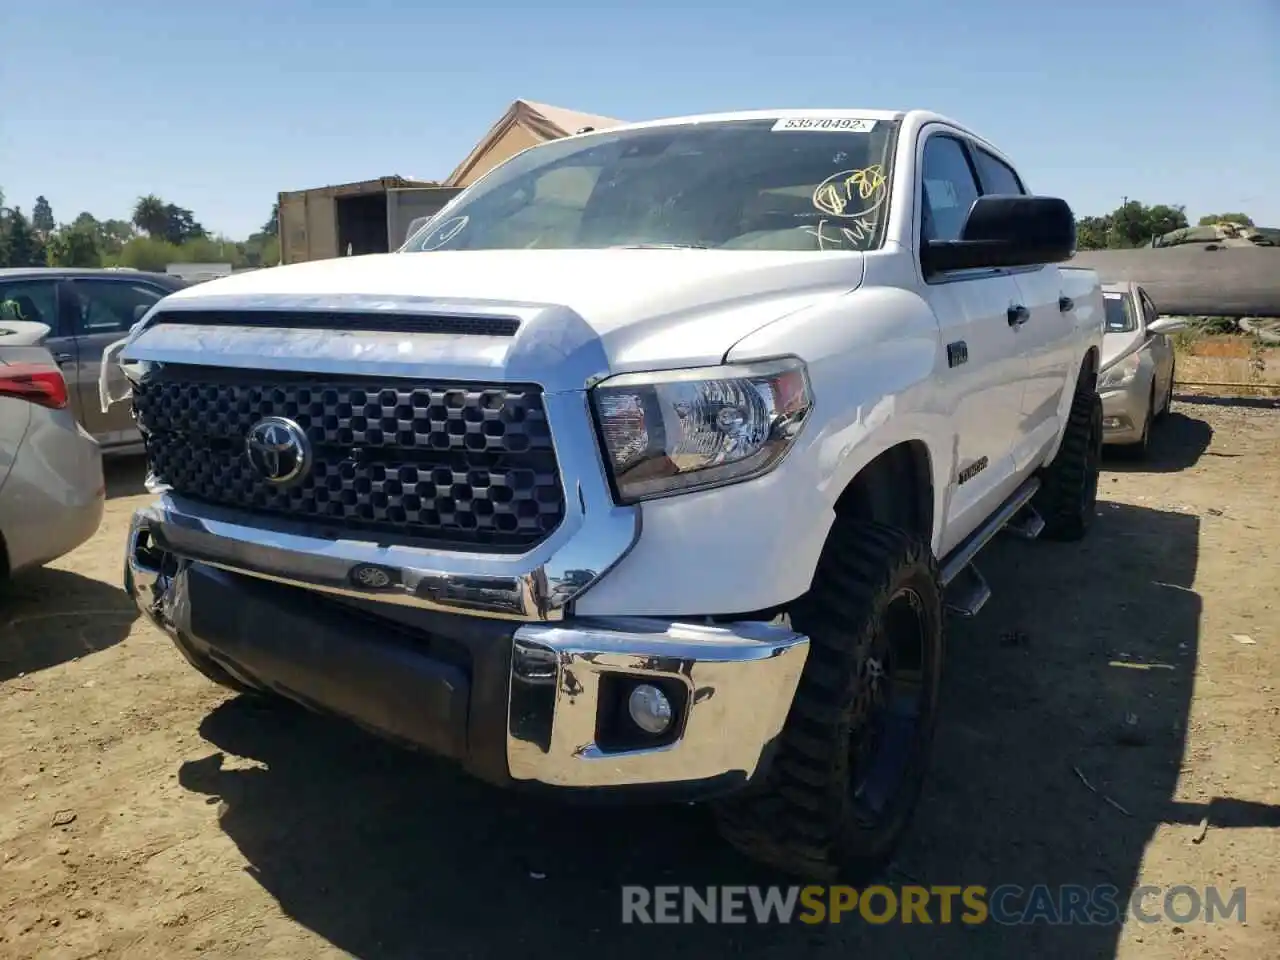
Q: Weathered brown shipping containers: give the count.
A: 1